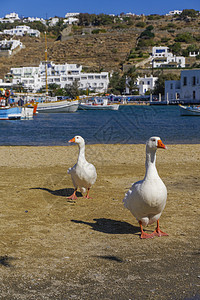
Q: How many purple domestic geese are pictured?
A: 0